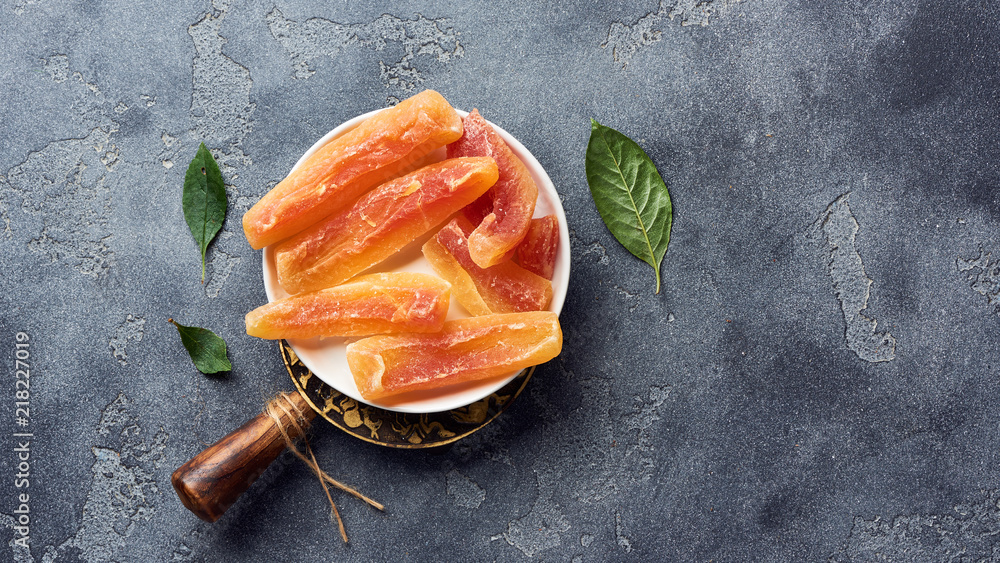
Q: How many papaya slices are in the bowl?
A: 7